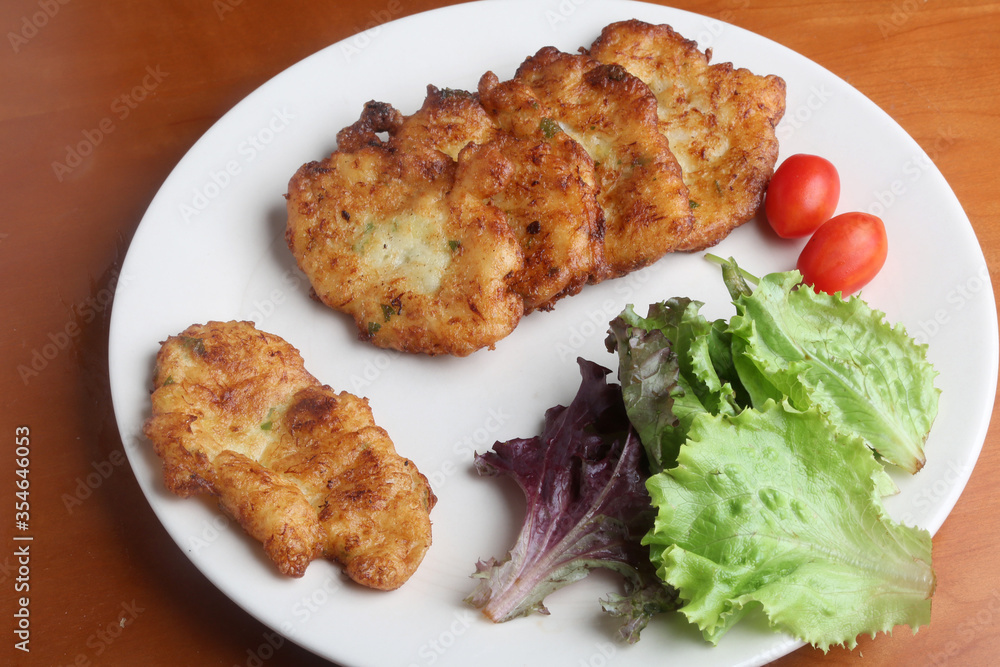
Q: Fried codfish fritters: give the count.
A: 5